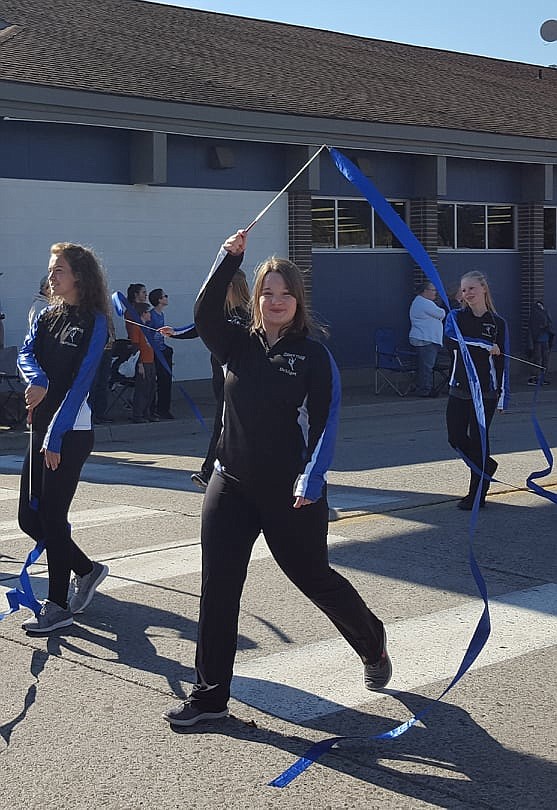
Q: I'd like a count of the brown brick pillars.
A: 3